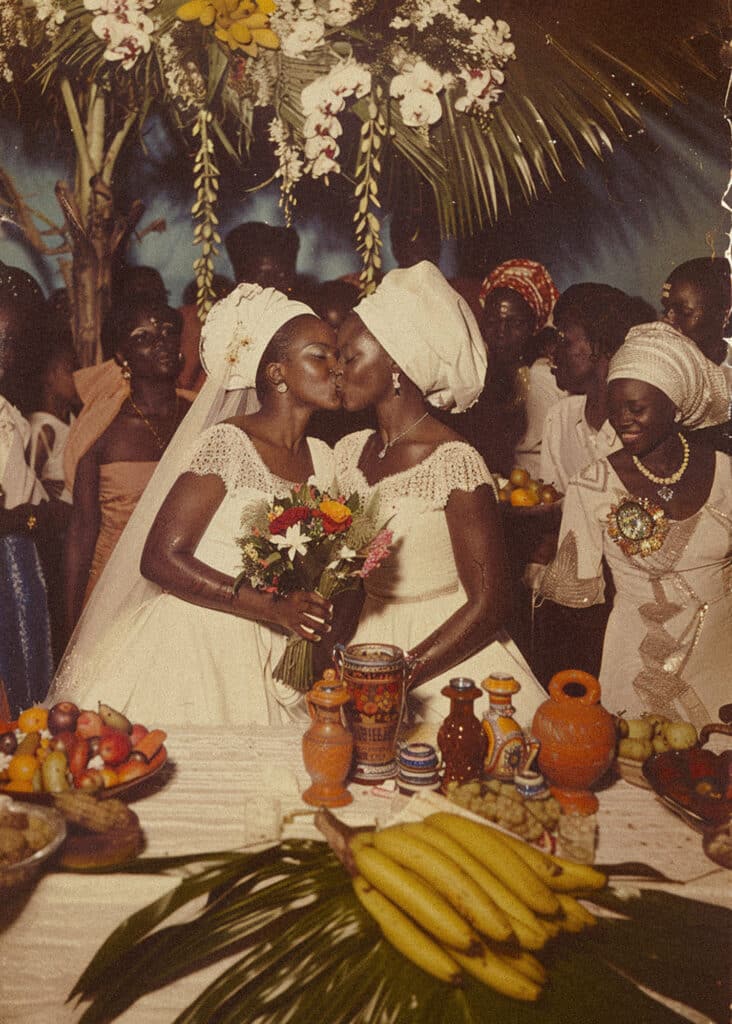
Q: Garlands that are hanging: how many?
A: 2